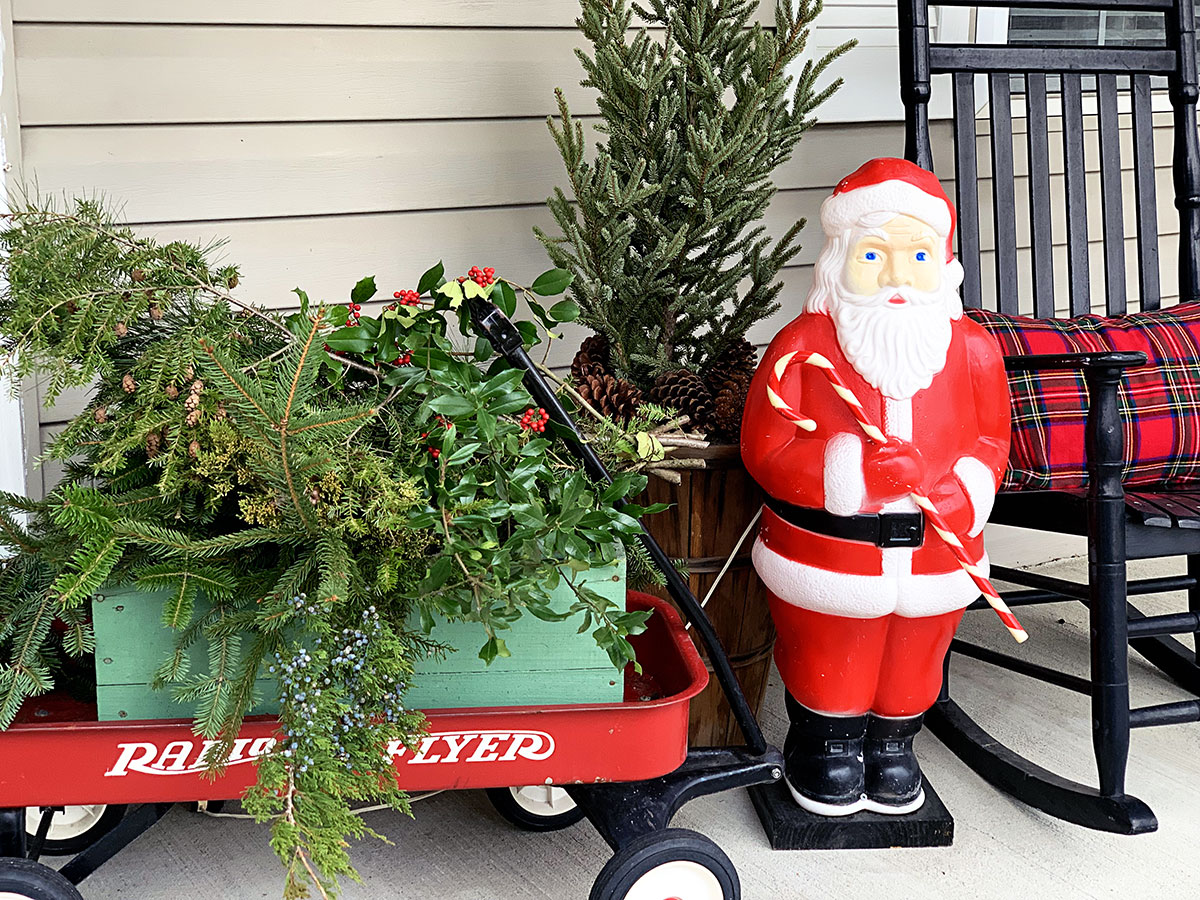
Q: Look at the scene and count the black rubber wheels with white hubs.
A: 4